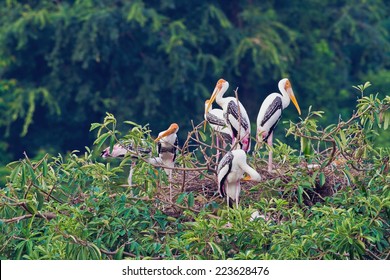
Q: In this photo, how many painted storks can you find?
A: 6